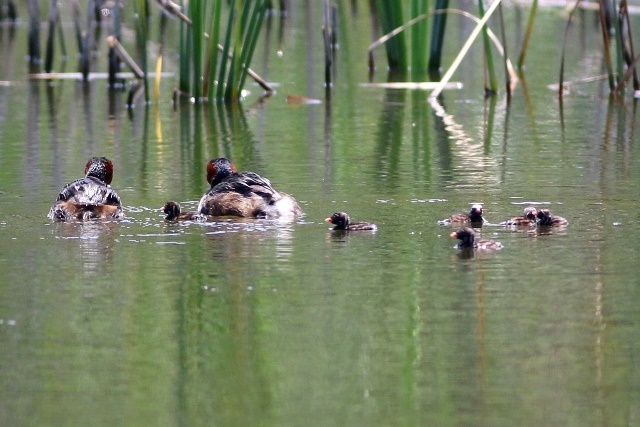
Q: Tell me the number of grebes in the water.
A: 8